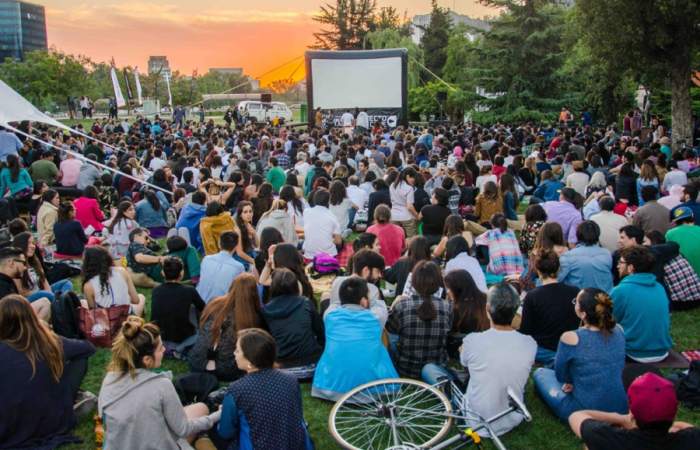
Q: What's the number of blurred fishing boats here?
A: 0